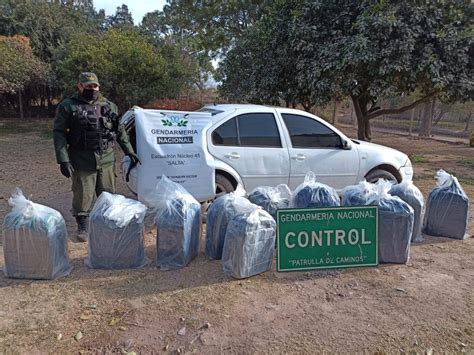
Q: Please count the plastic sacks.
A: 11